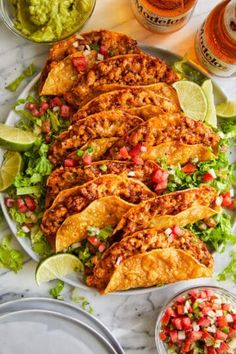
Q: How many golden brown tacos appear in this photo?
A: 9